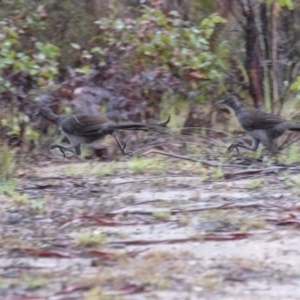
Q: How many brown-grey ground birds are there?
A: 2